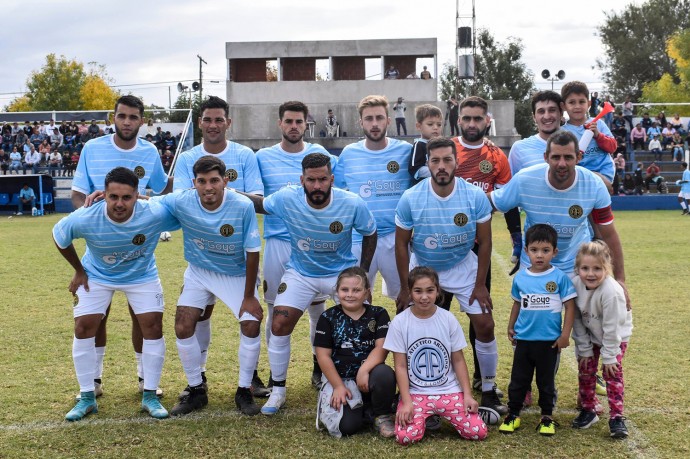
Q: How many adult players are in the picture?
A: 11